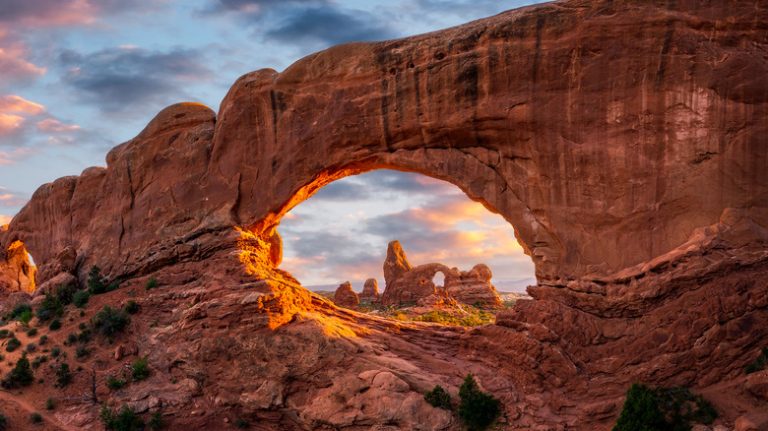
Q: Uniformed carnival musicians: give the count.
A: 0